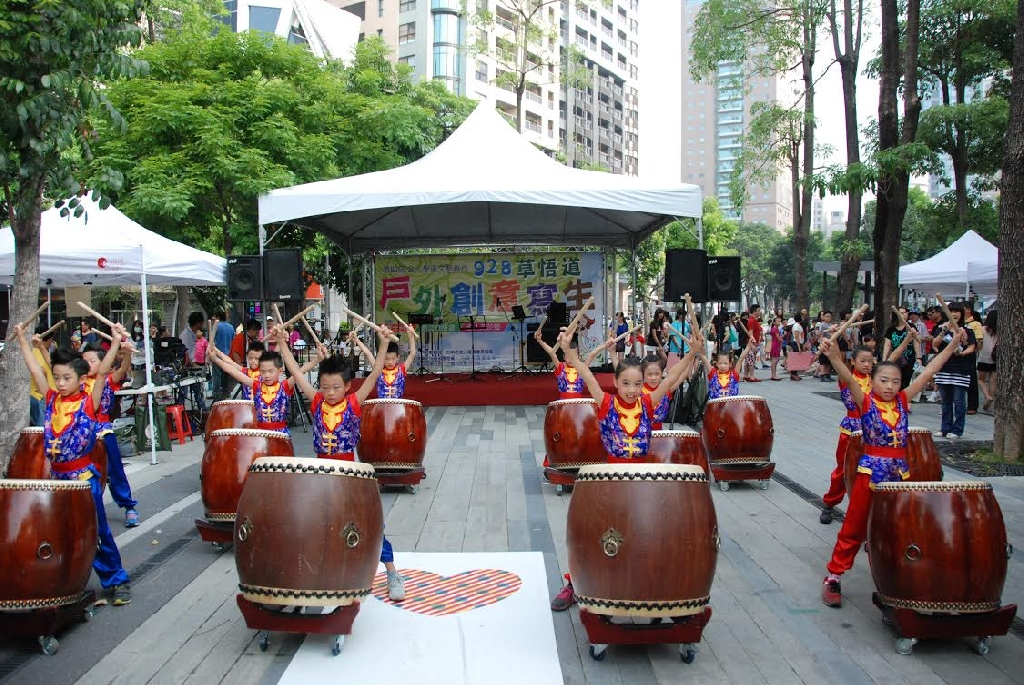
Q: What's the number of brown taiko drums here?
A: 12